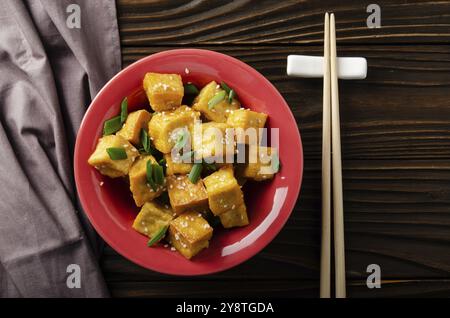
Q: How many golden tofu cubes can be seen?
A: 15